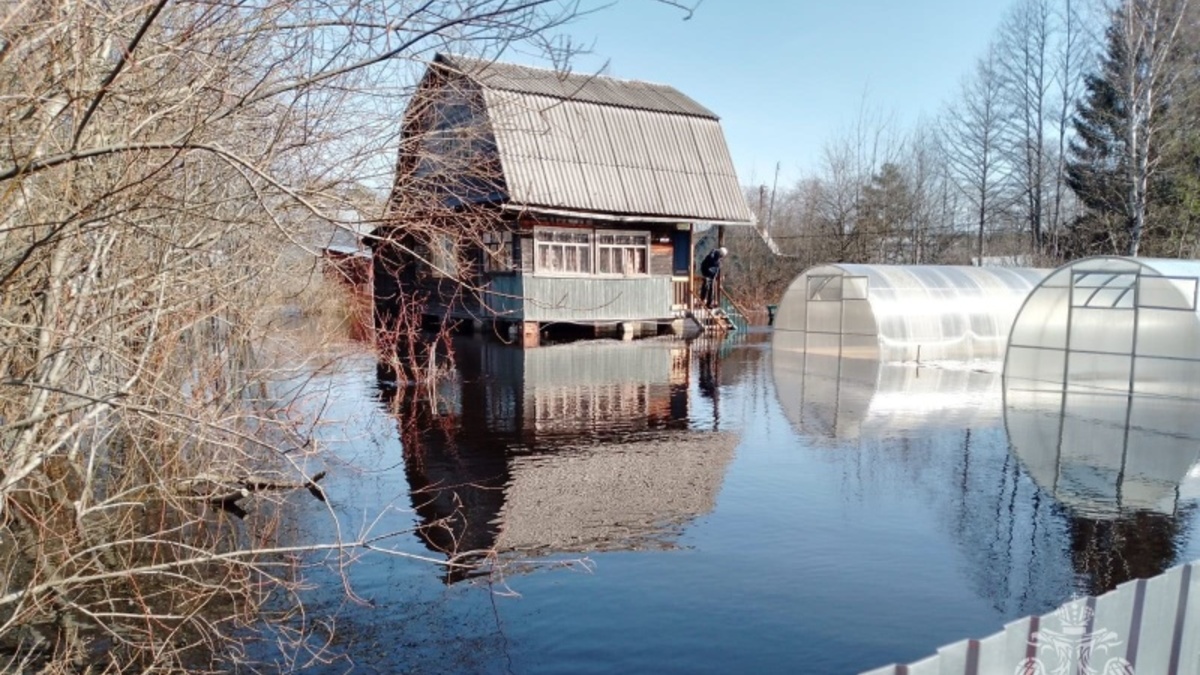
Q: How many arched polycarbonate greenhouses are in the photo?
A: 2